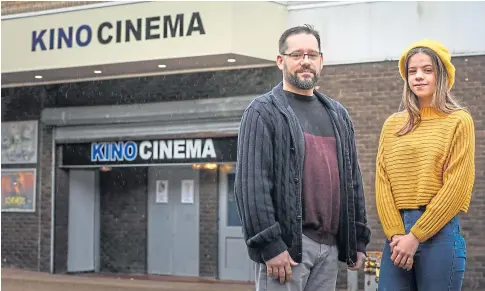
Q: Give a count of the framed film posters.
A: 2